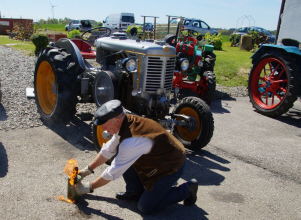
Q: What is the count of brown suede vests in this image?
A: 1